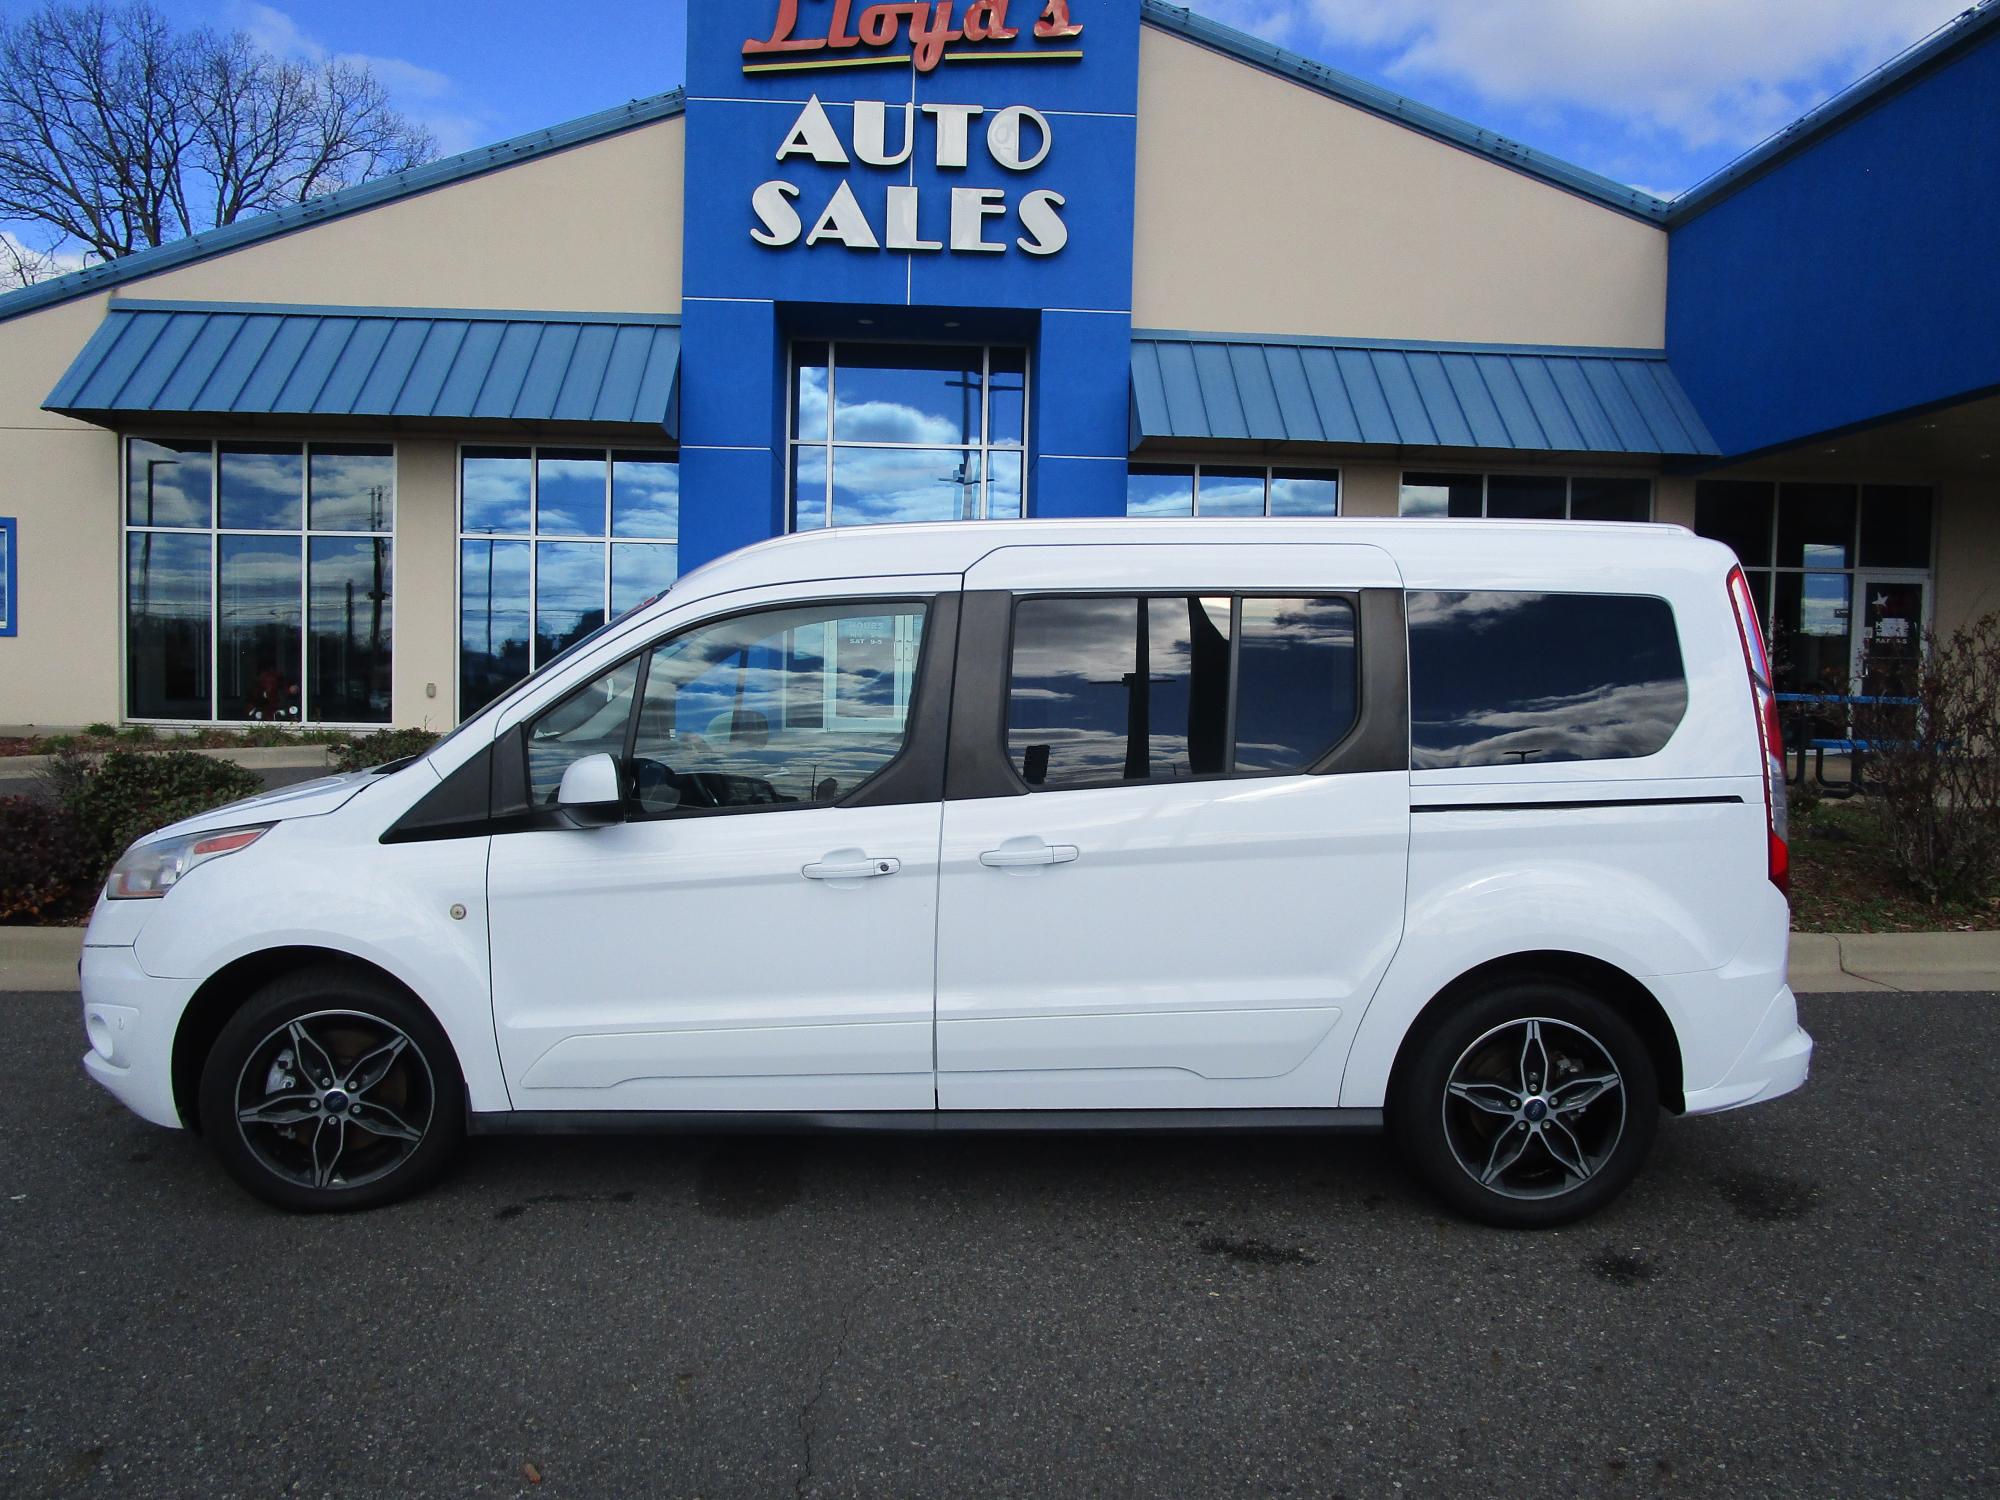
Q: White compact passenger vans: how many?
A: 1